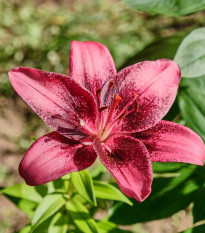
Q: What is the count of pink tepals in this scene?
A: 6